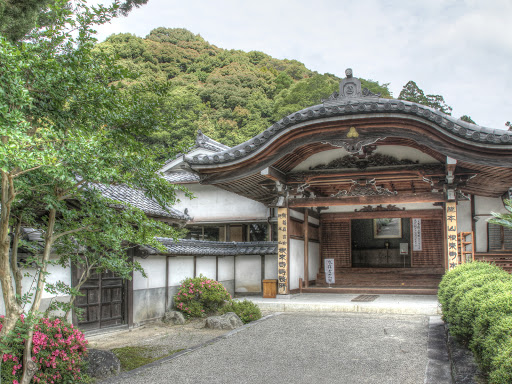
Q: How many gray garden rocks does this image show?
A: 3